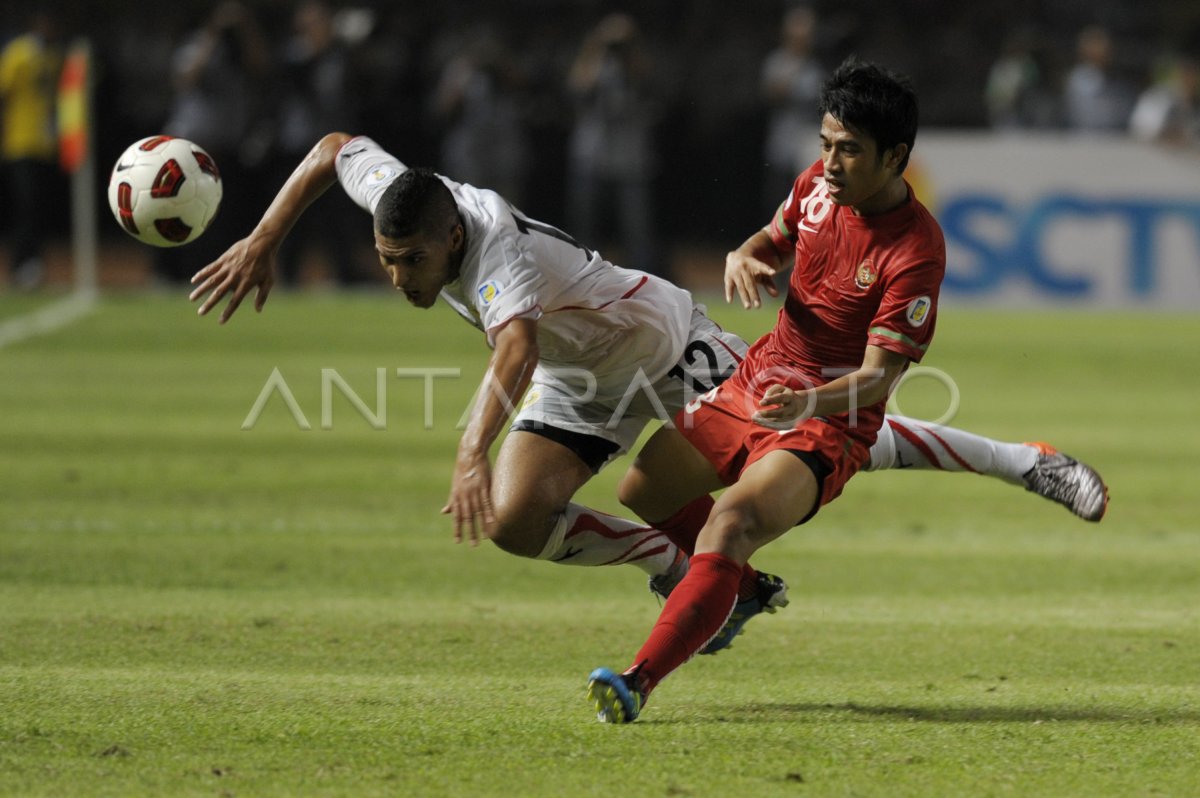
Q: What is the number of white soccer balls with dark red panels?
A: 1